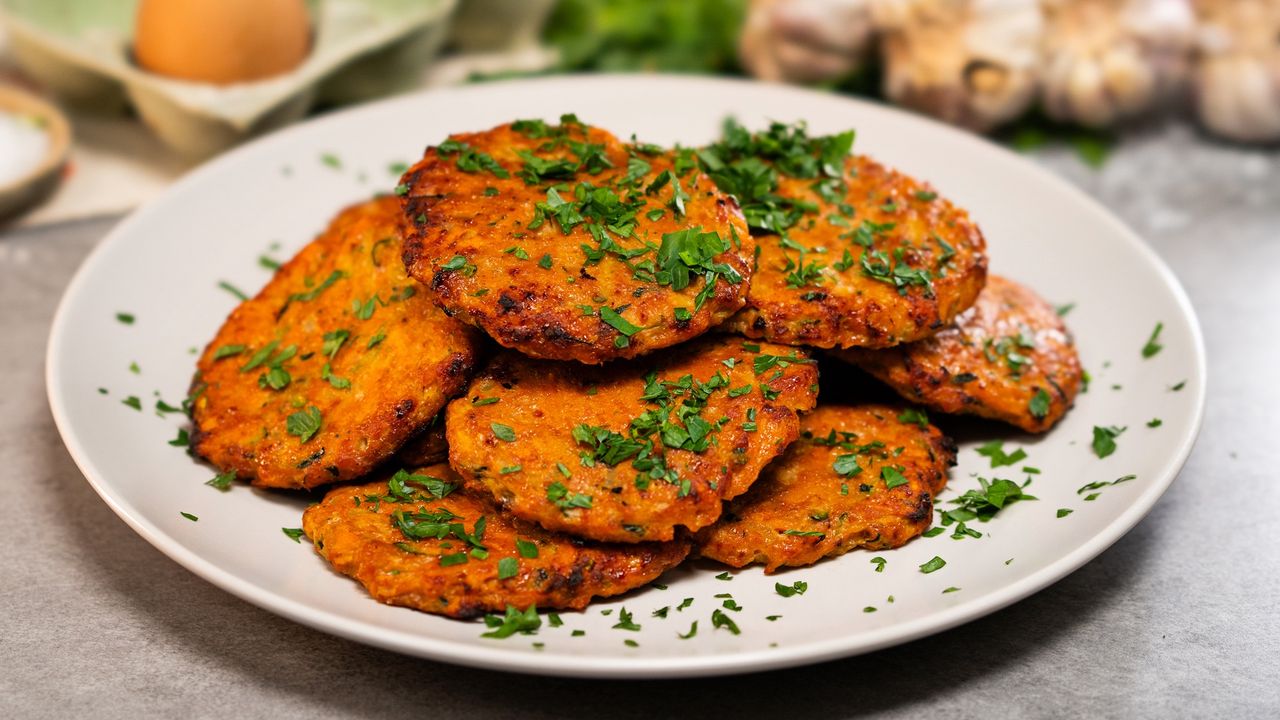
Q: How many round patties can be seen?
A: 7